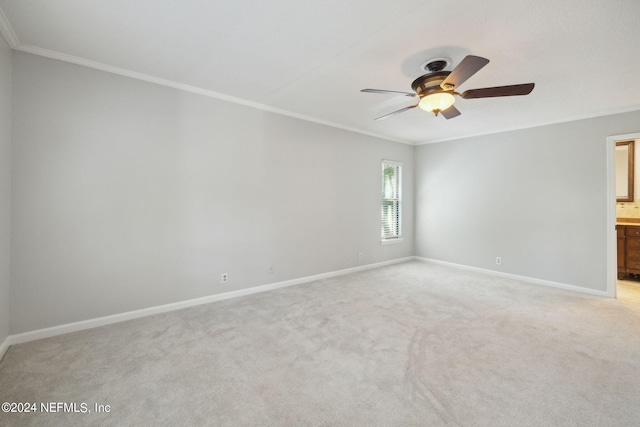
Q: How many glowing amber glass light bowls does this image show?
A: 1